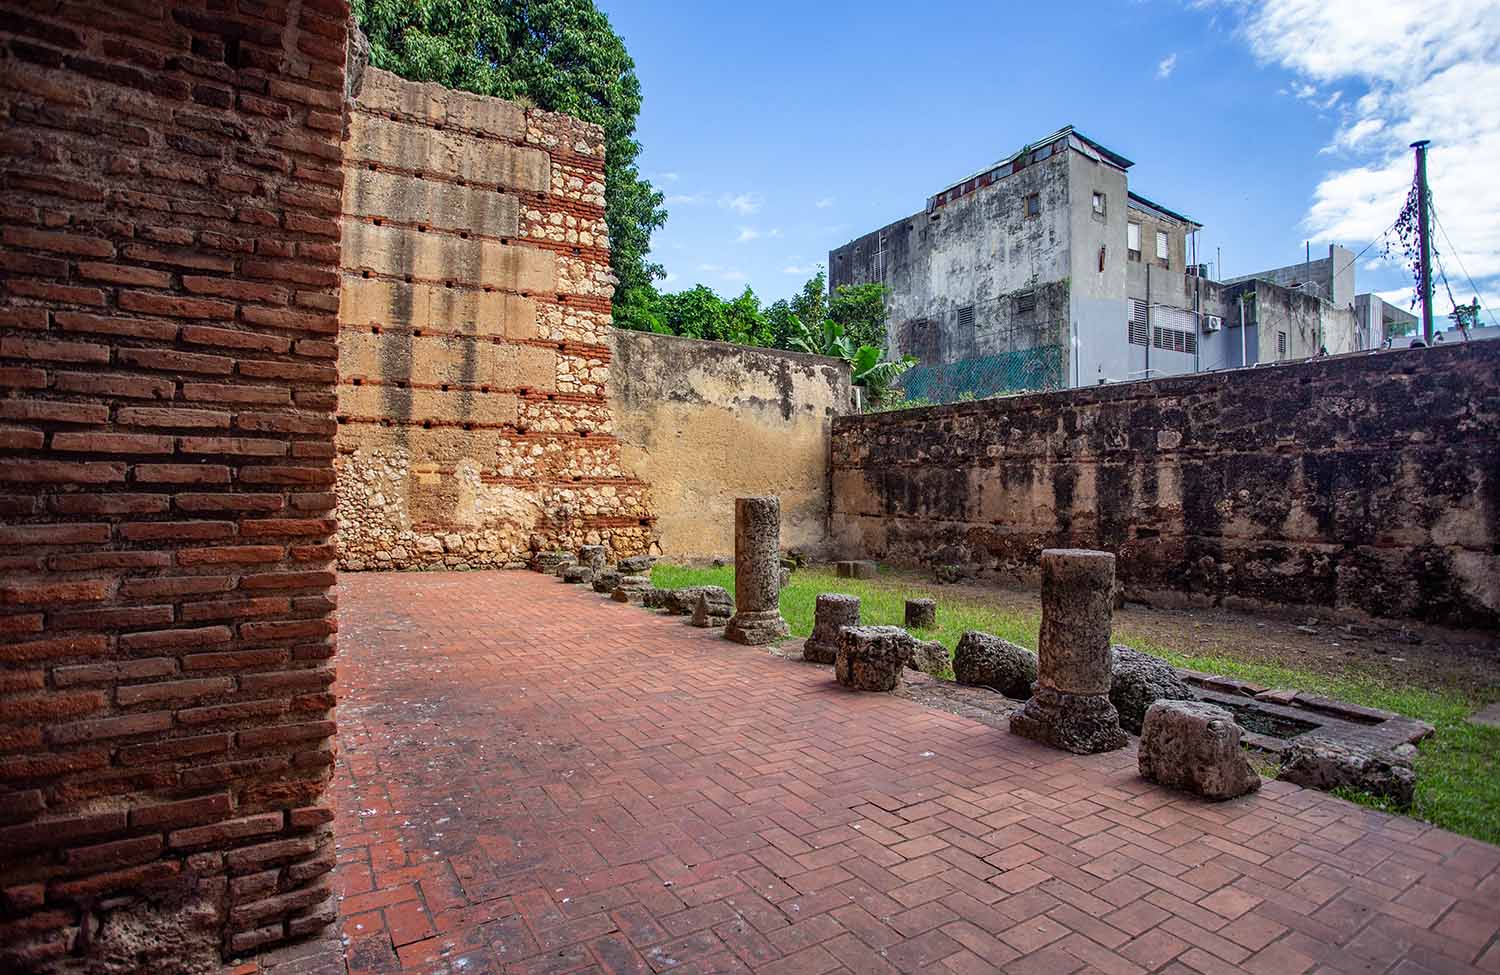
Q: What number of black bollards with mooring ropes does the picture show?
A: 0